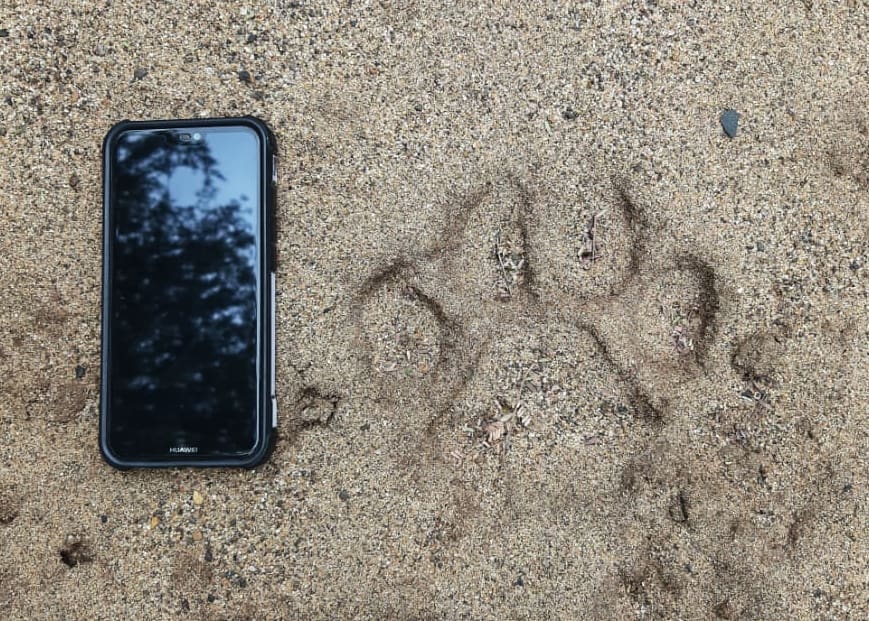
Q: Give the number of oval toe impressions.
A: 4